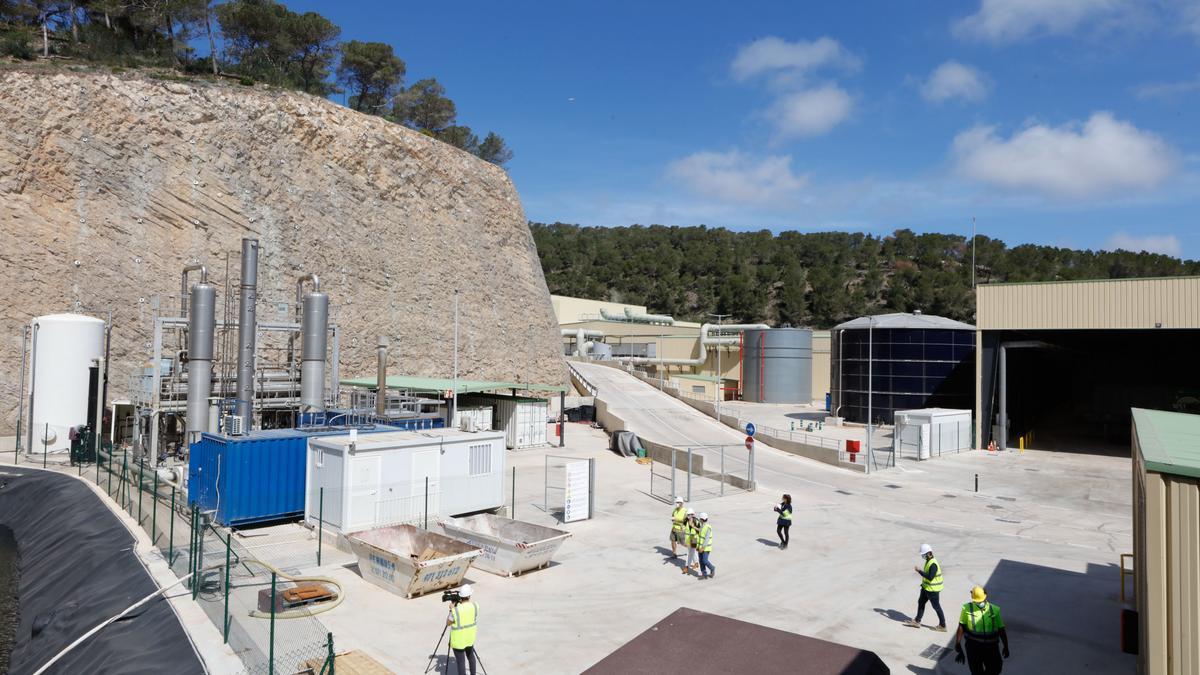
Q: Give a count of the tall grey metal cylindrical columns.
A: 3